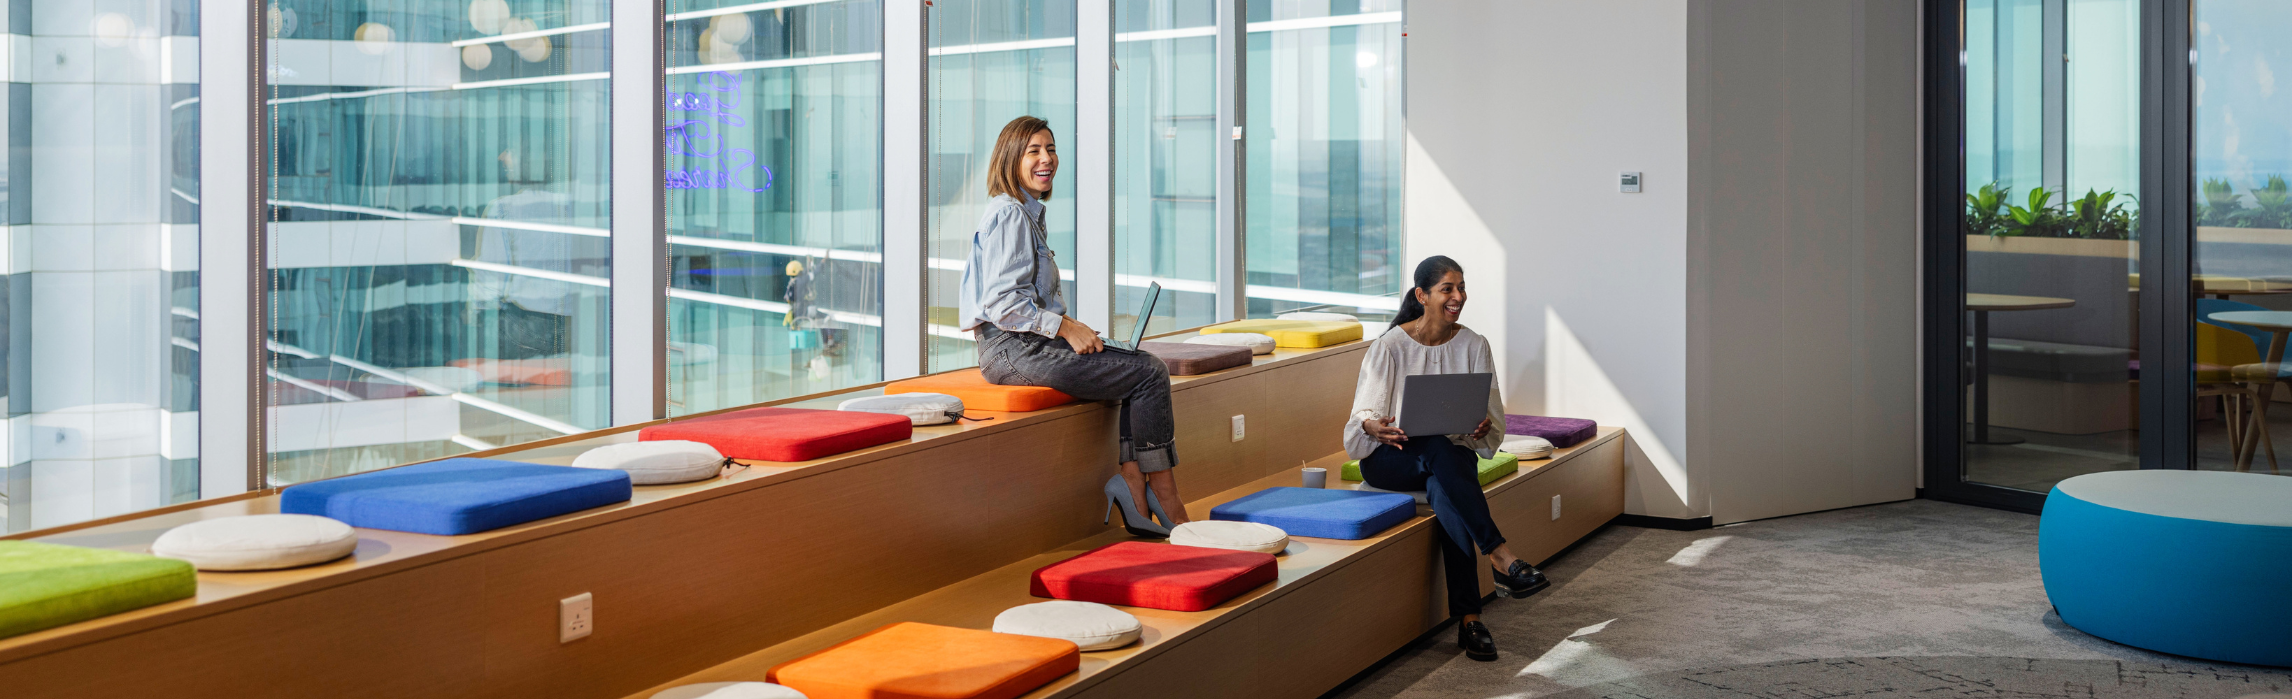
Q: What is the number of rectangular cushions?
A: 11